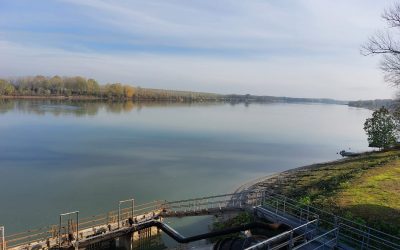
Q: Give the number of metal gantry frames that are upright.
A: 3